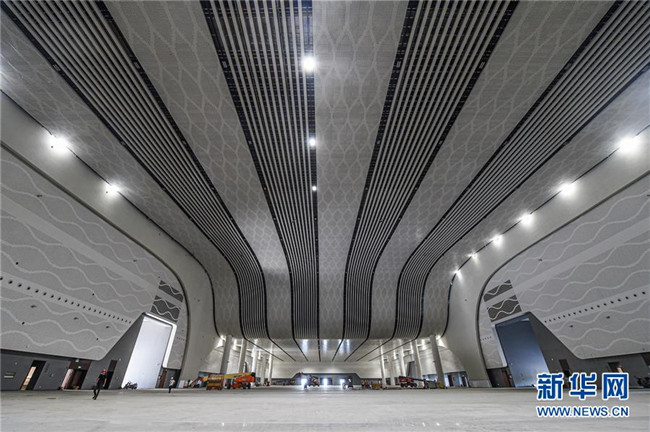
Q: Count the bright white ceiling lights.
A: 11